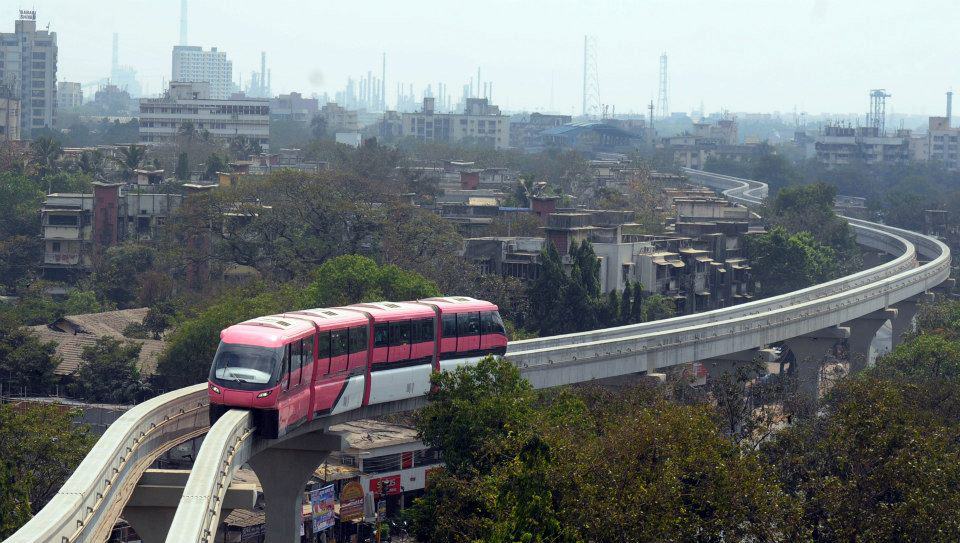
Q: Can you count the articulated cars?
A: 4